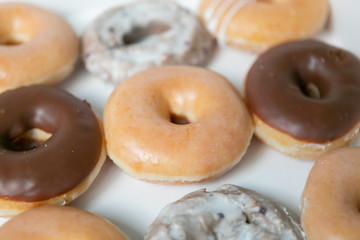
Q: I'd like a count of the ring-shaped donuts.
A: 9